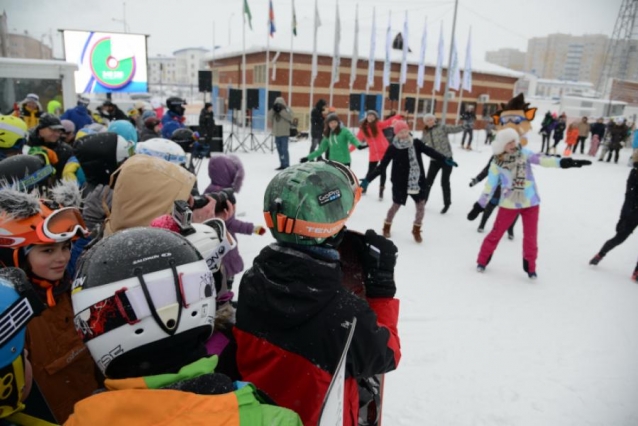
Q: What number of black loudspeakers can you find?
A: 8